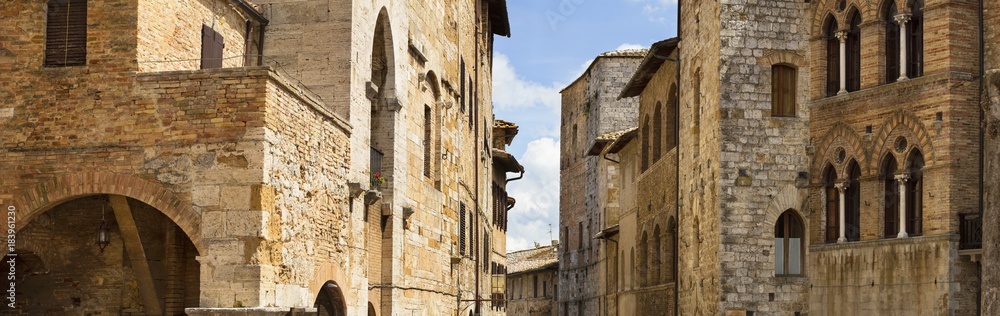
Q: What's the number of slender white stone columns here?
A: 4